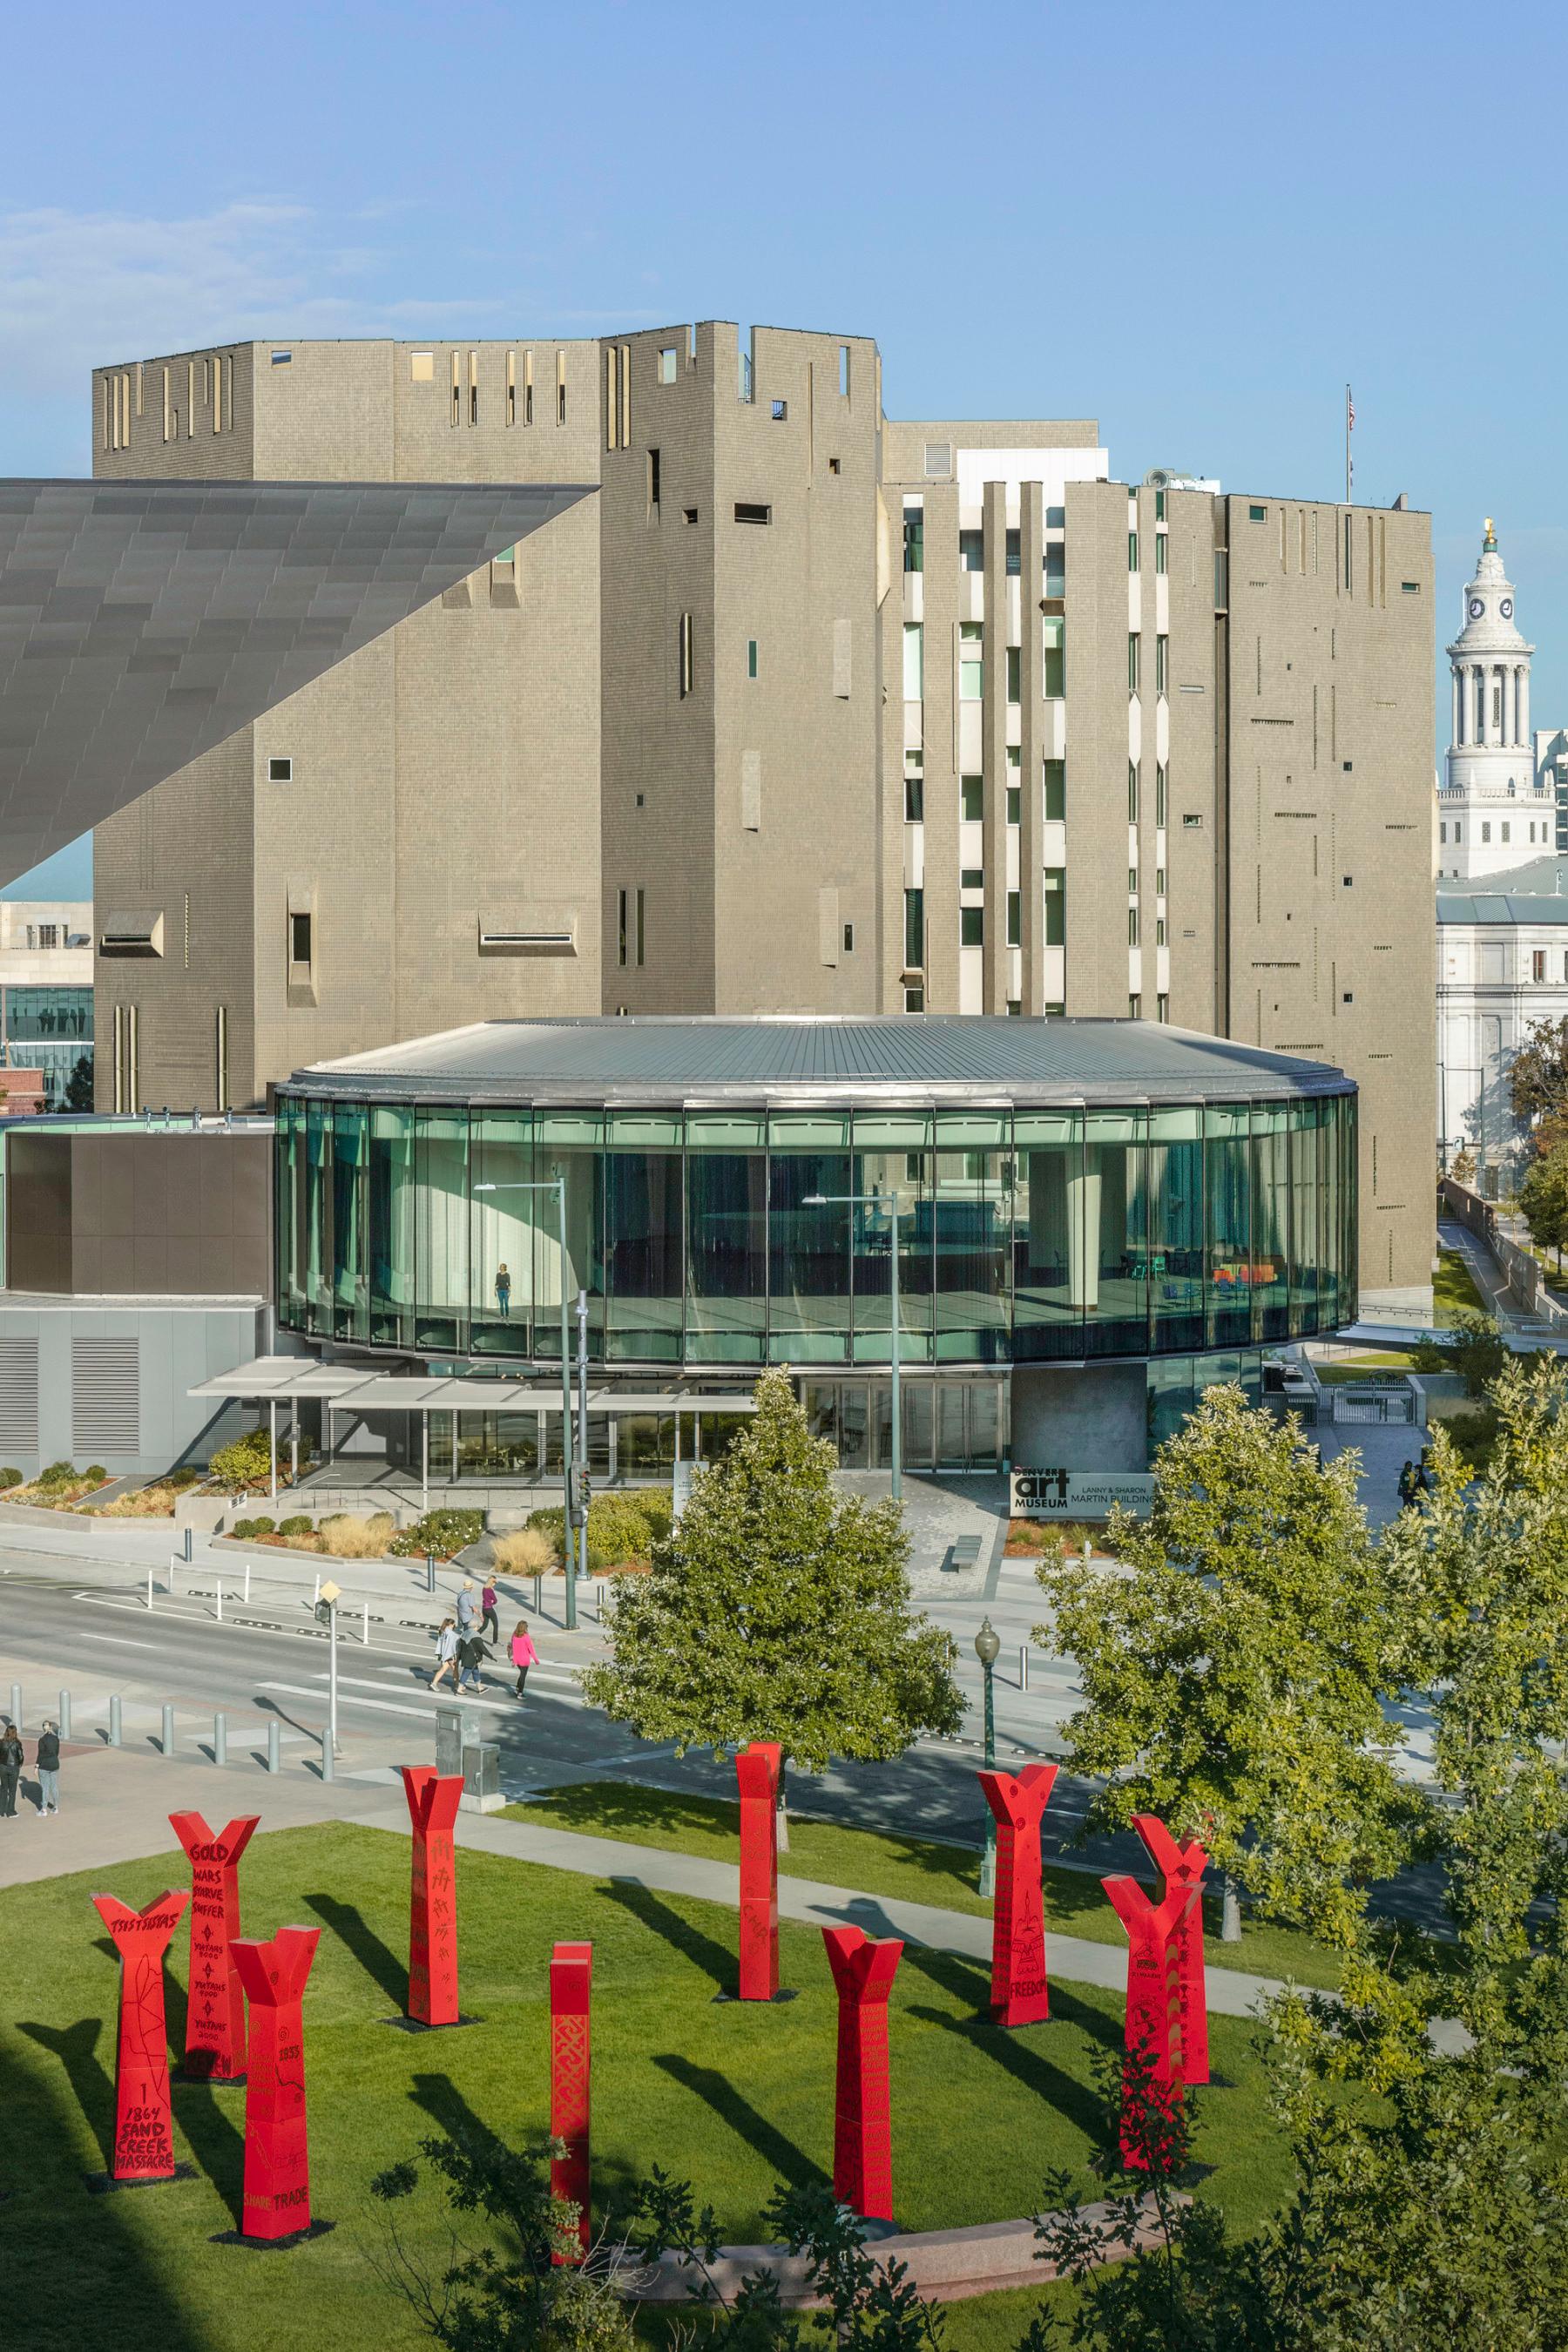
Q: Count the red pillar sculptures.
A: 10